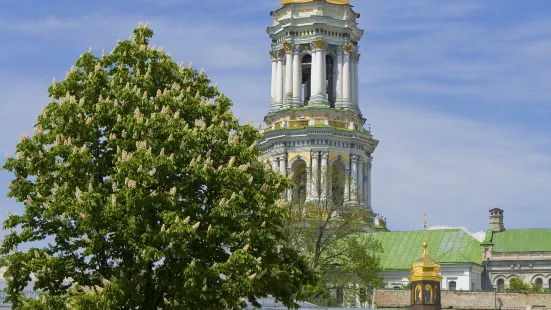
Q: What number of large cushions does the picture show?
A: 0